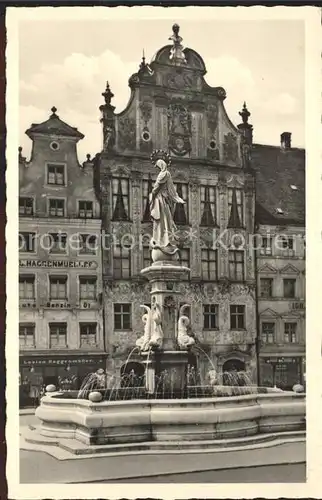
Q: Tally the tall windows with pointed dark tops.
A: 5